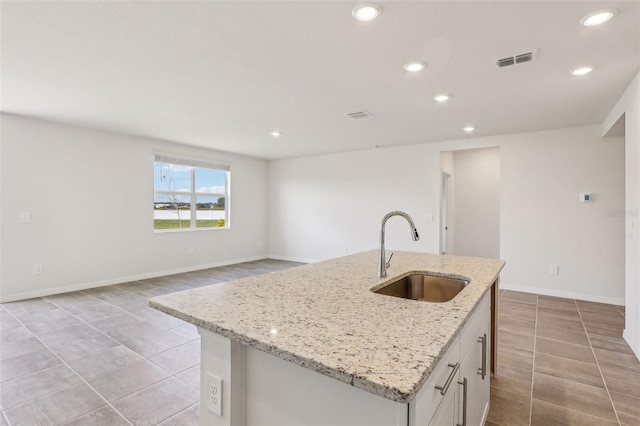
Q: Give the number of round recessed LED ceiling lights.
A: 7